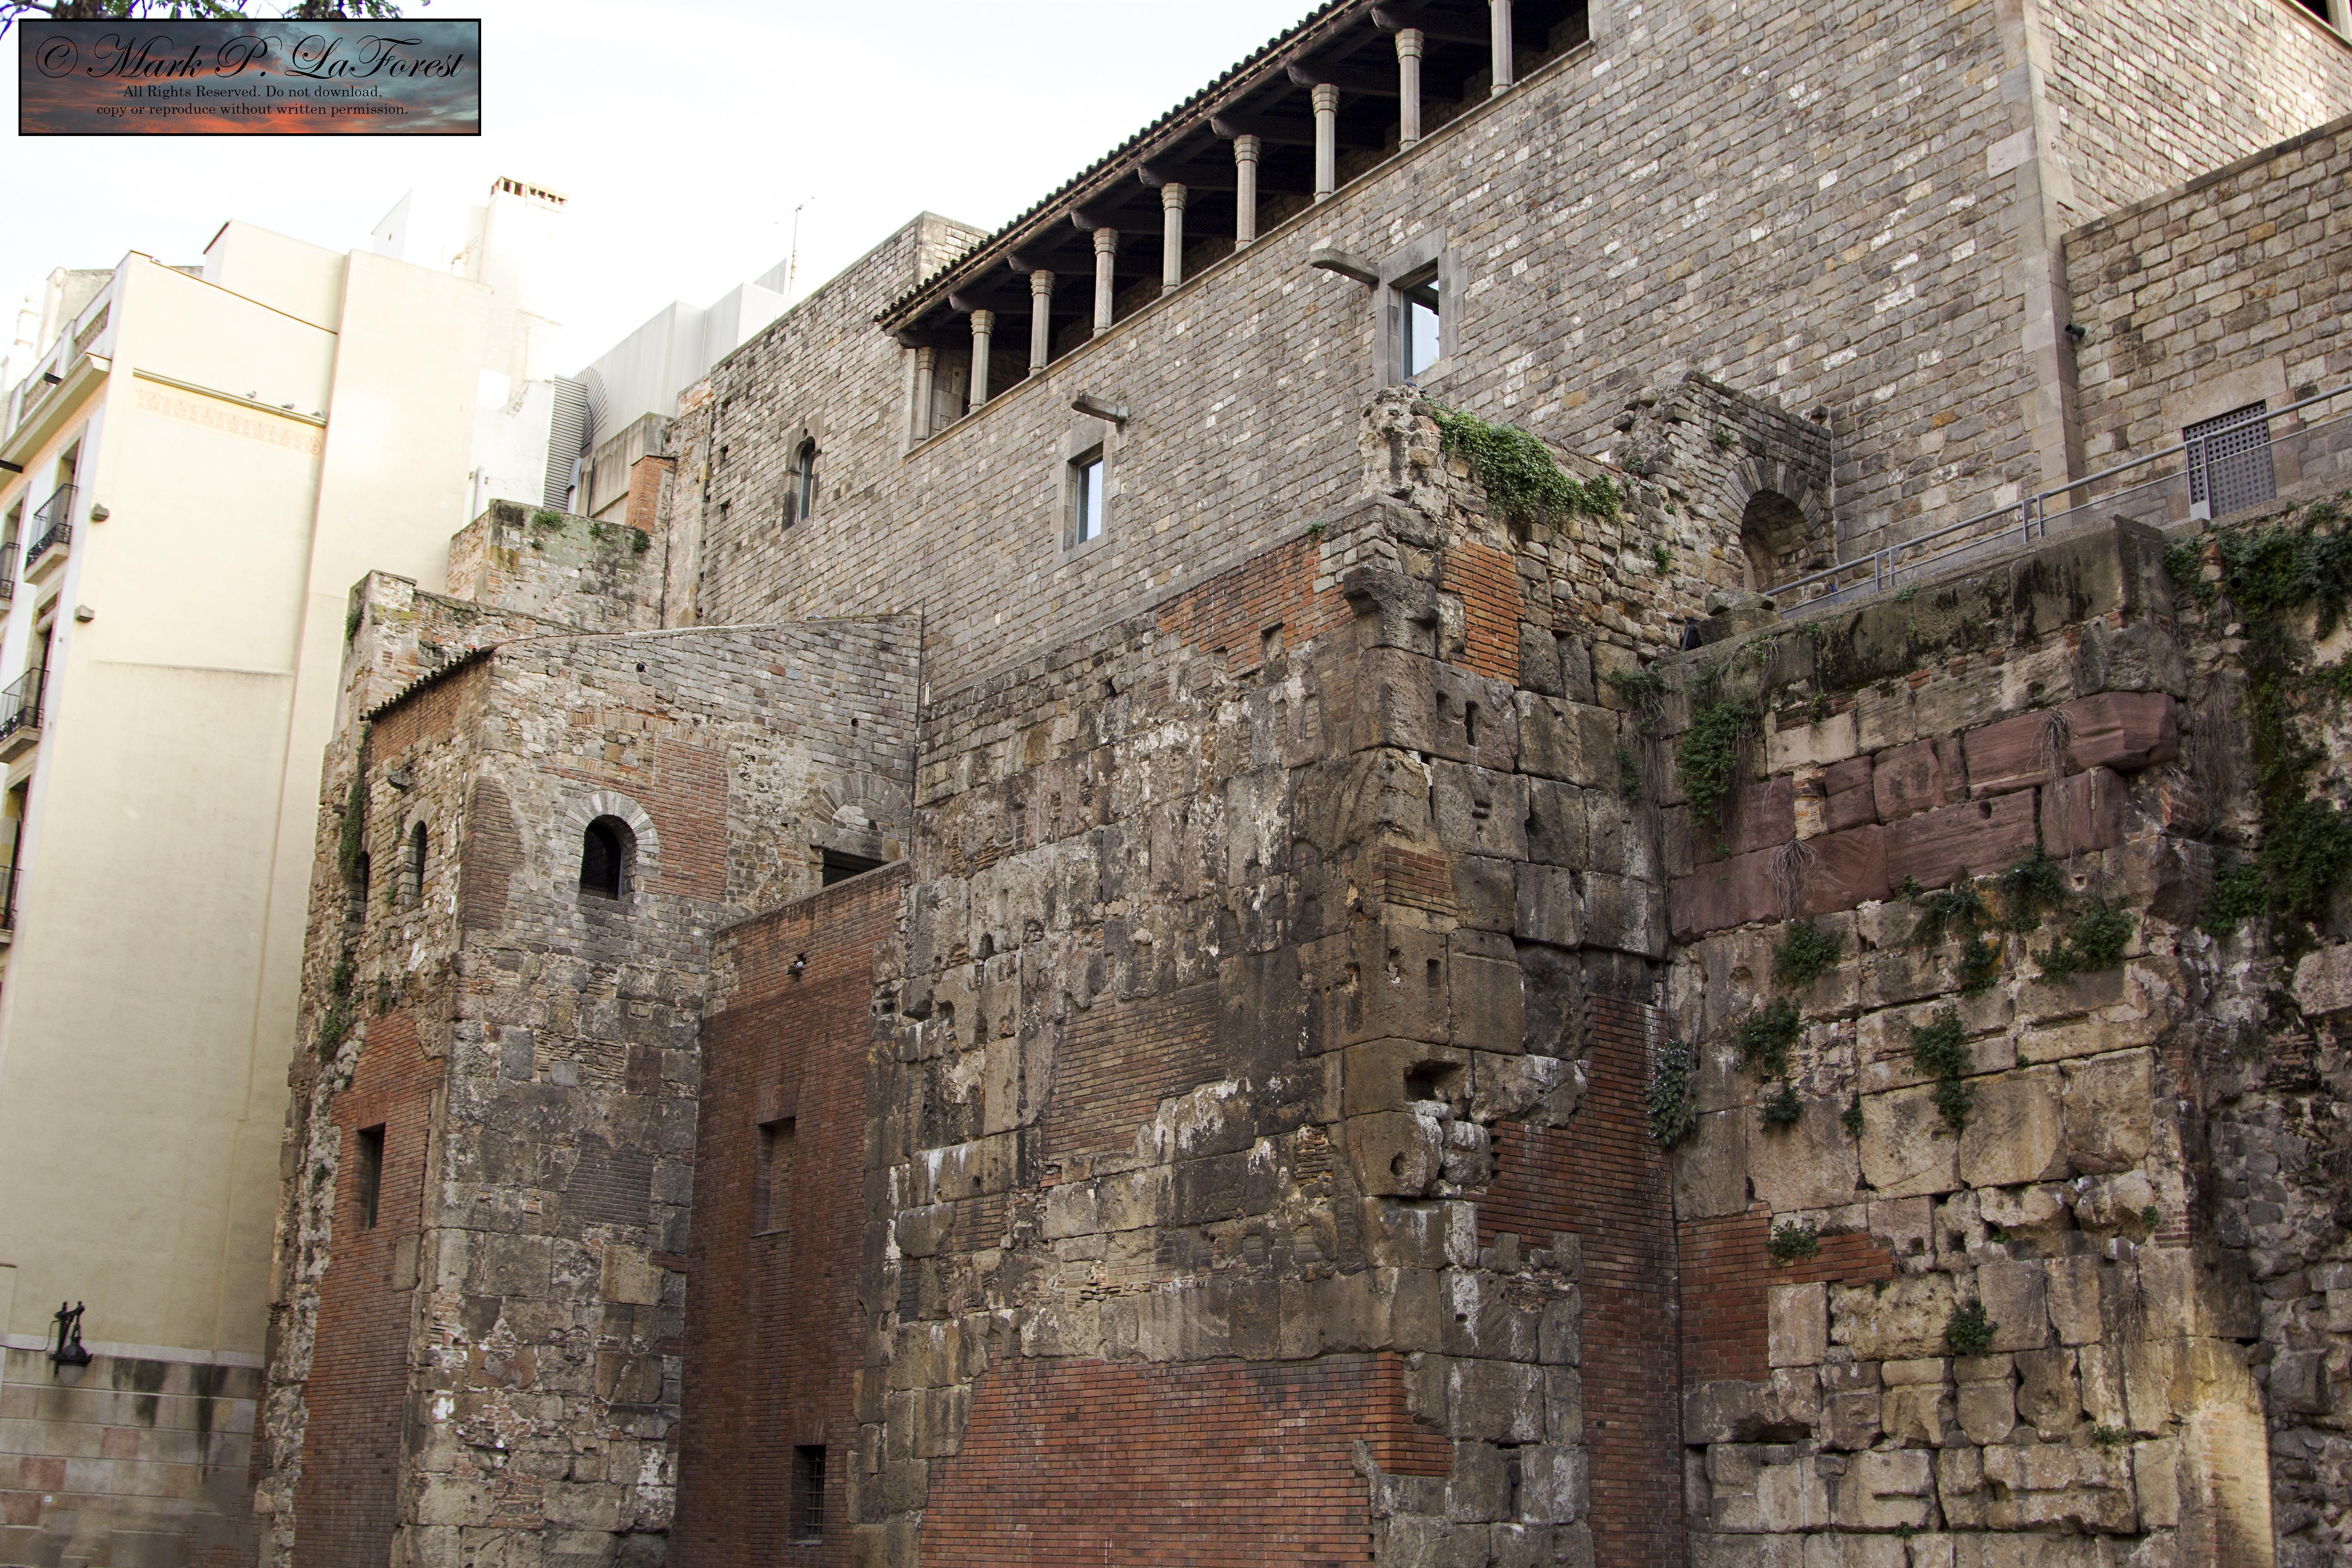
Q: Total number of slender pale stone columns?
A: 9